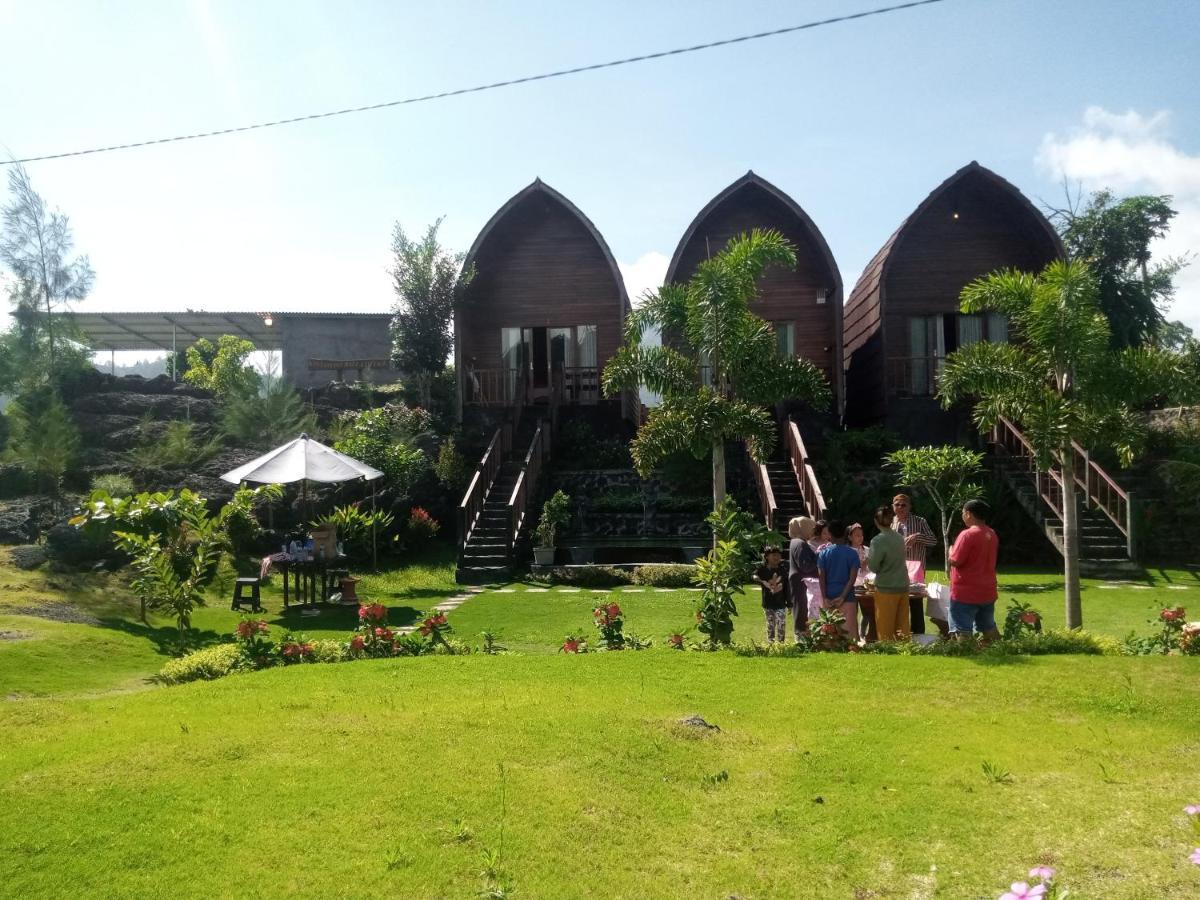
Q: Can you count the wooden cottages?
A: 3